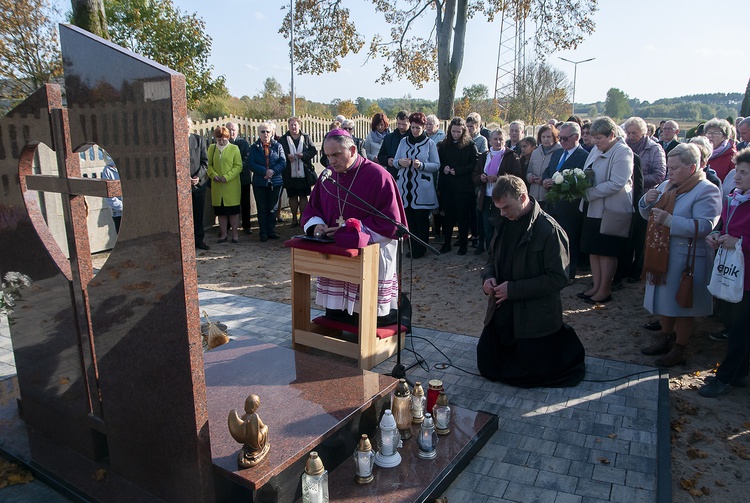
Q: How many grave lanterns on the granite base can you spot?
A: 8